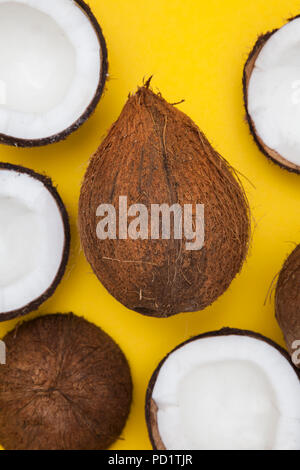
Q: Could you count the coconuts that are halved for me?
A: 4